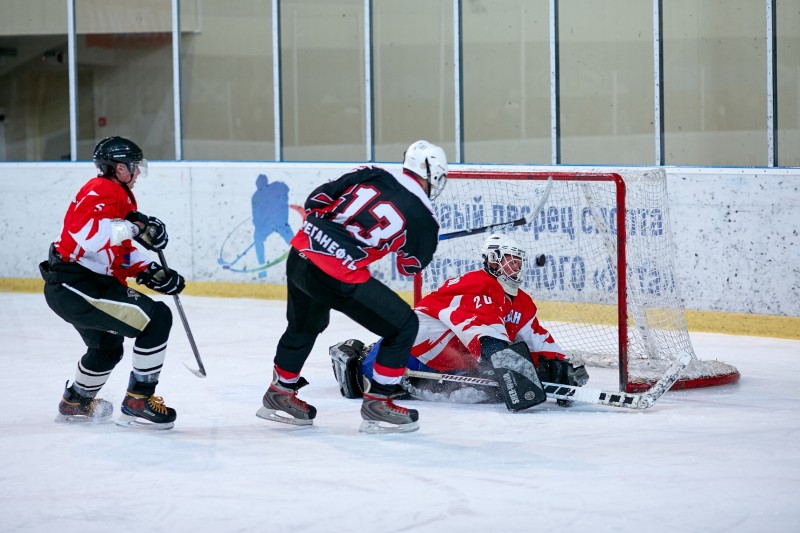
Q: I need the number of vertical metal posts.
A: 8